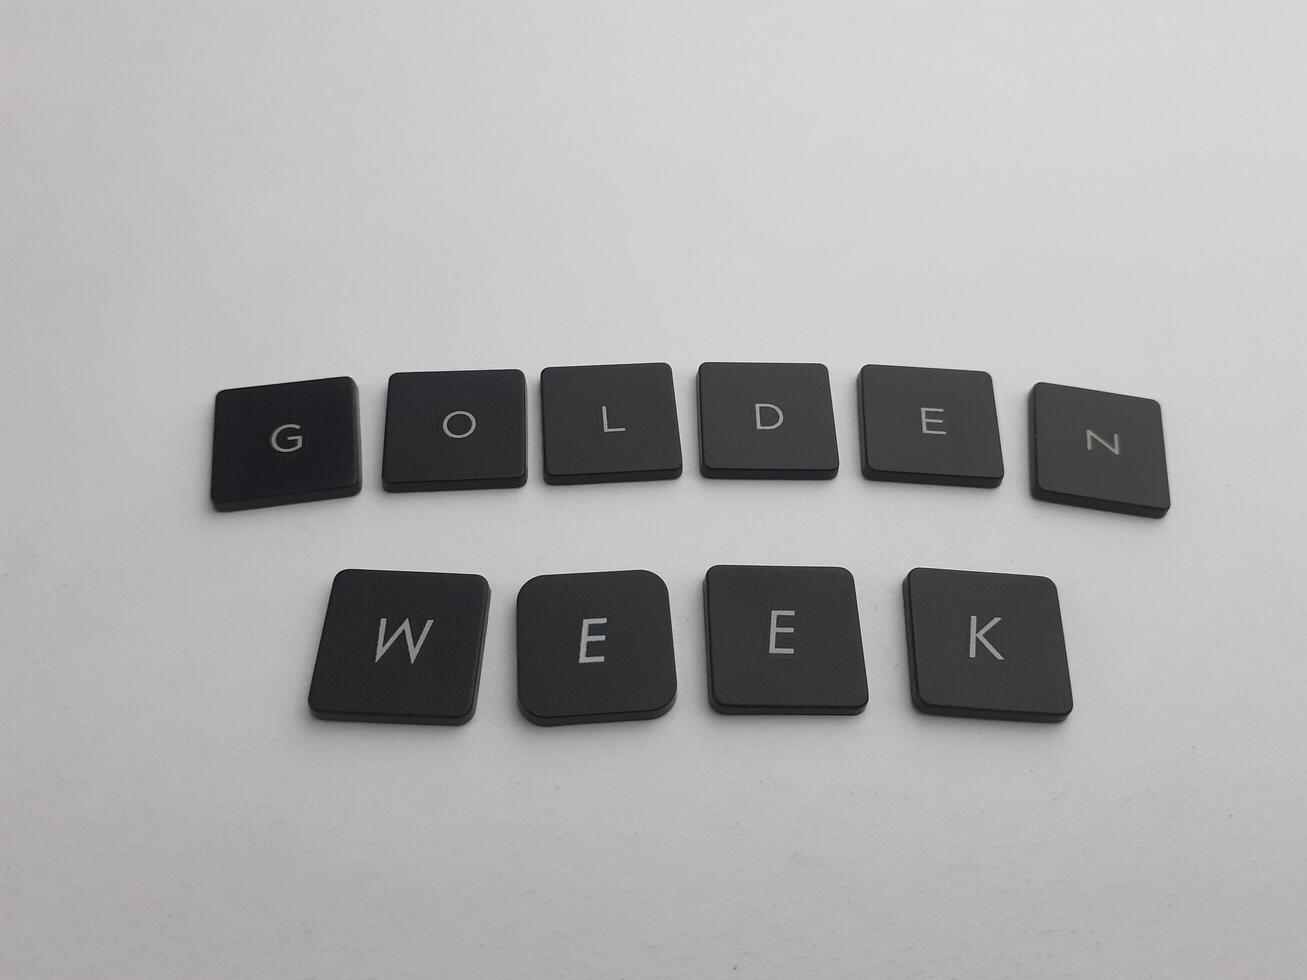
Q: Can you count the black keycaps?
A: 10